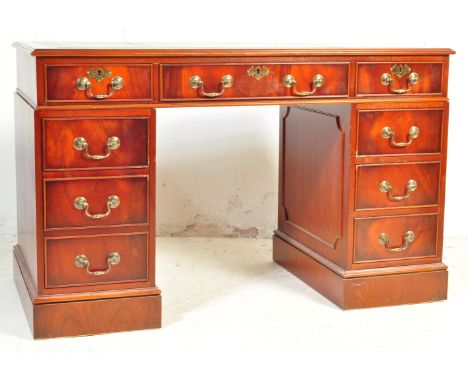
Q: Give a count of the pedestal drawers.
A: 6